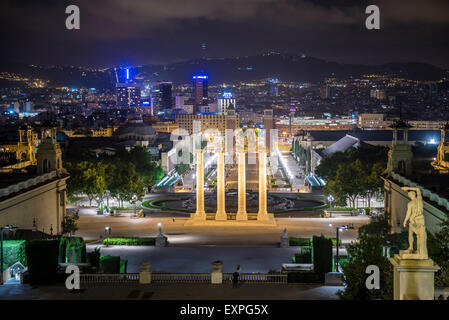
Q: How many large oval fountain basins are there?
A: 1